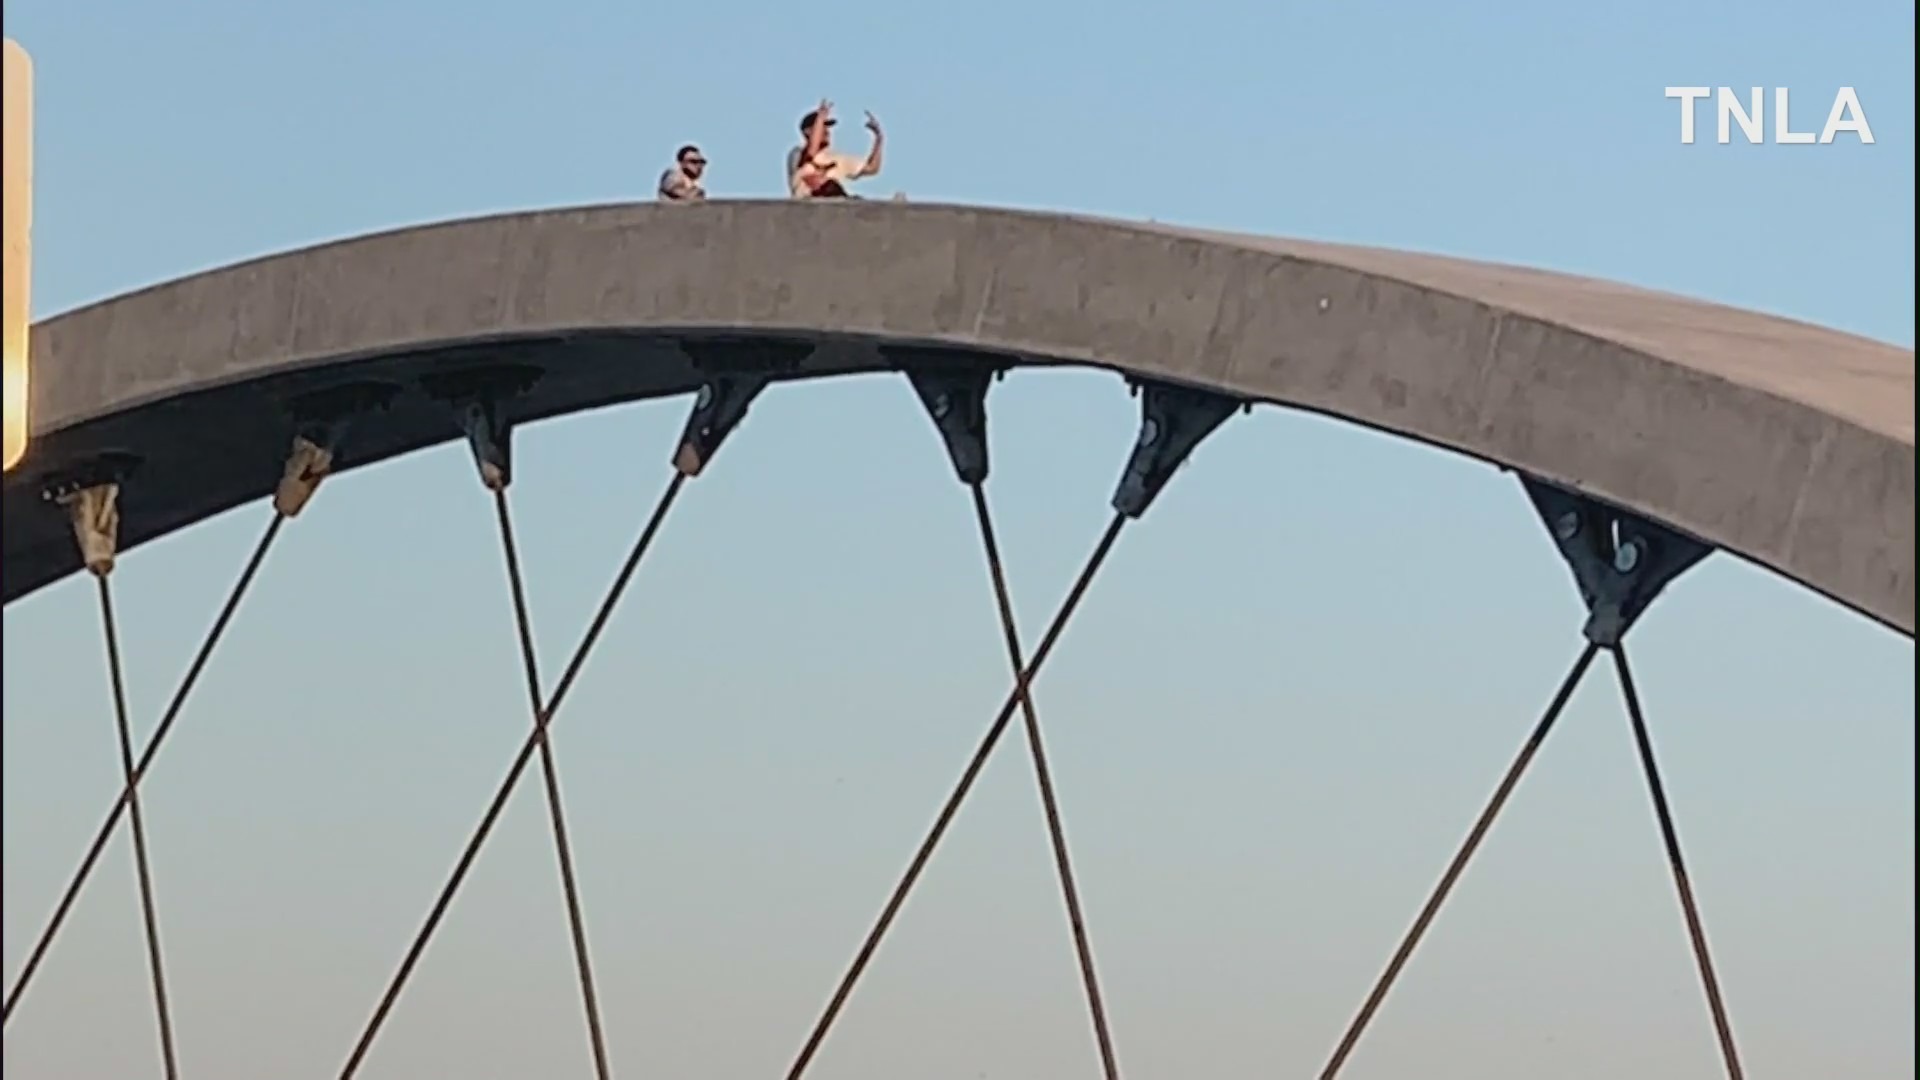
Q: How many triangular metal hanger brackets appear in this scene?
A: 7